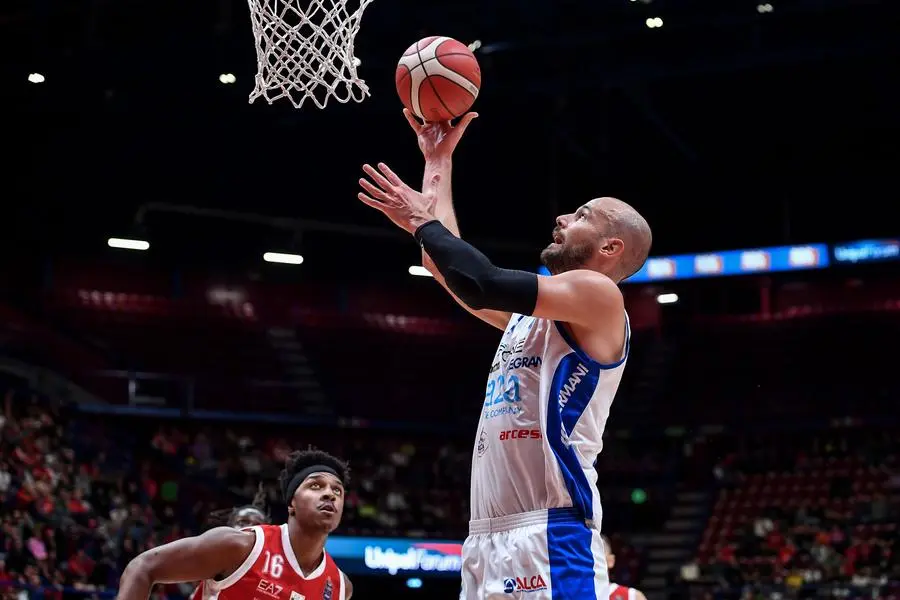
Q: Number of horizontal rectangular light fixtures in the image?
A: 4